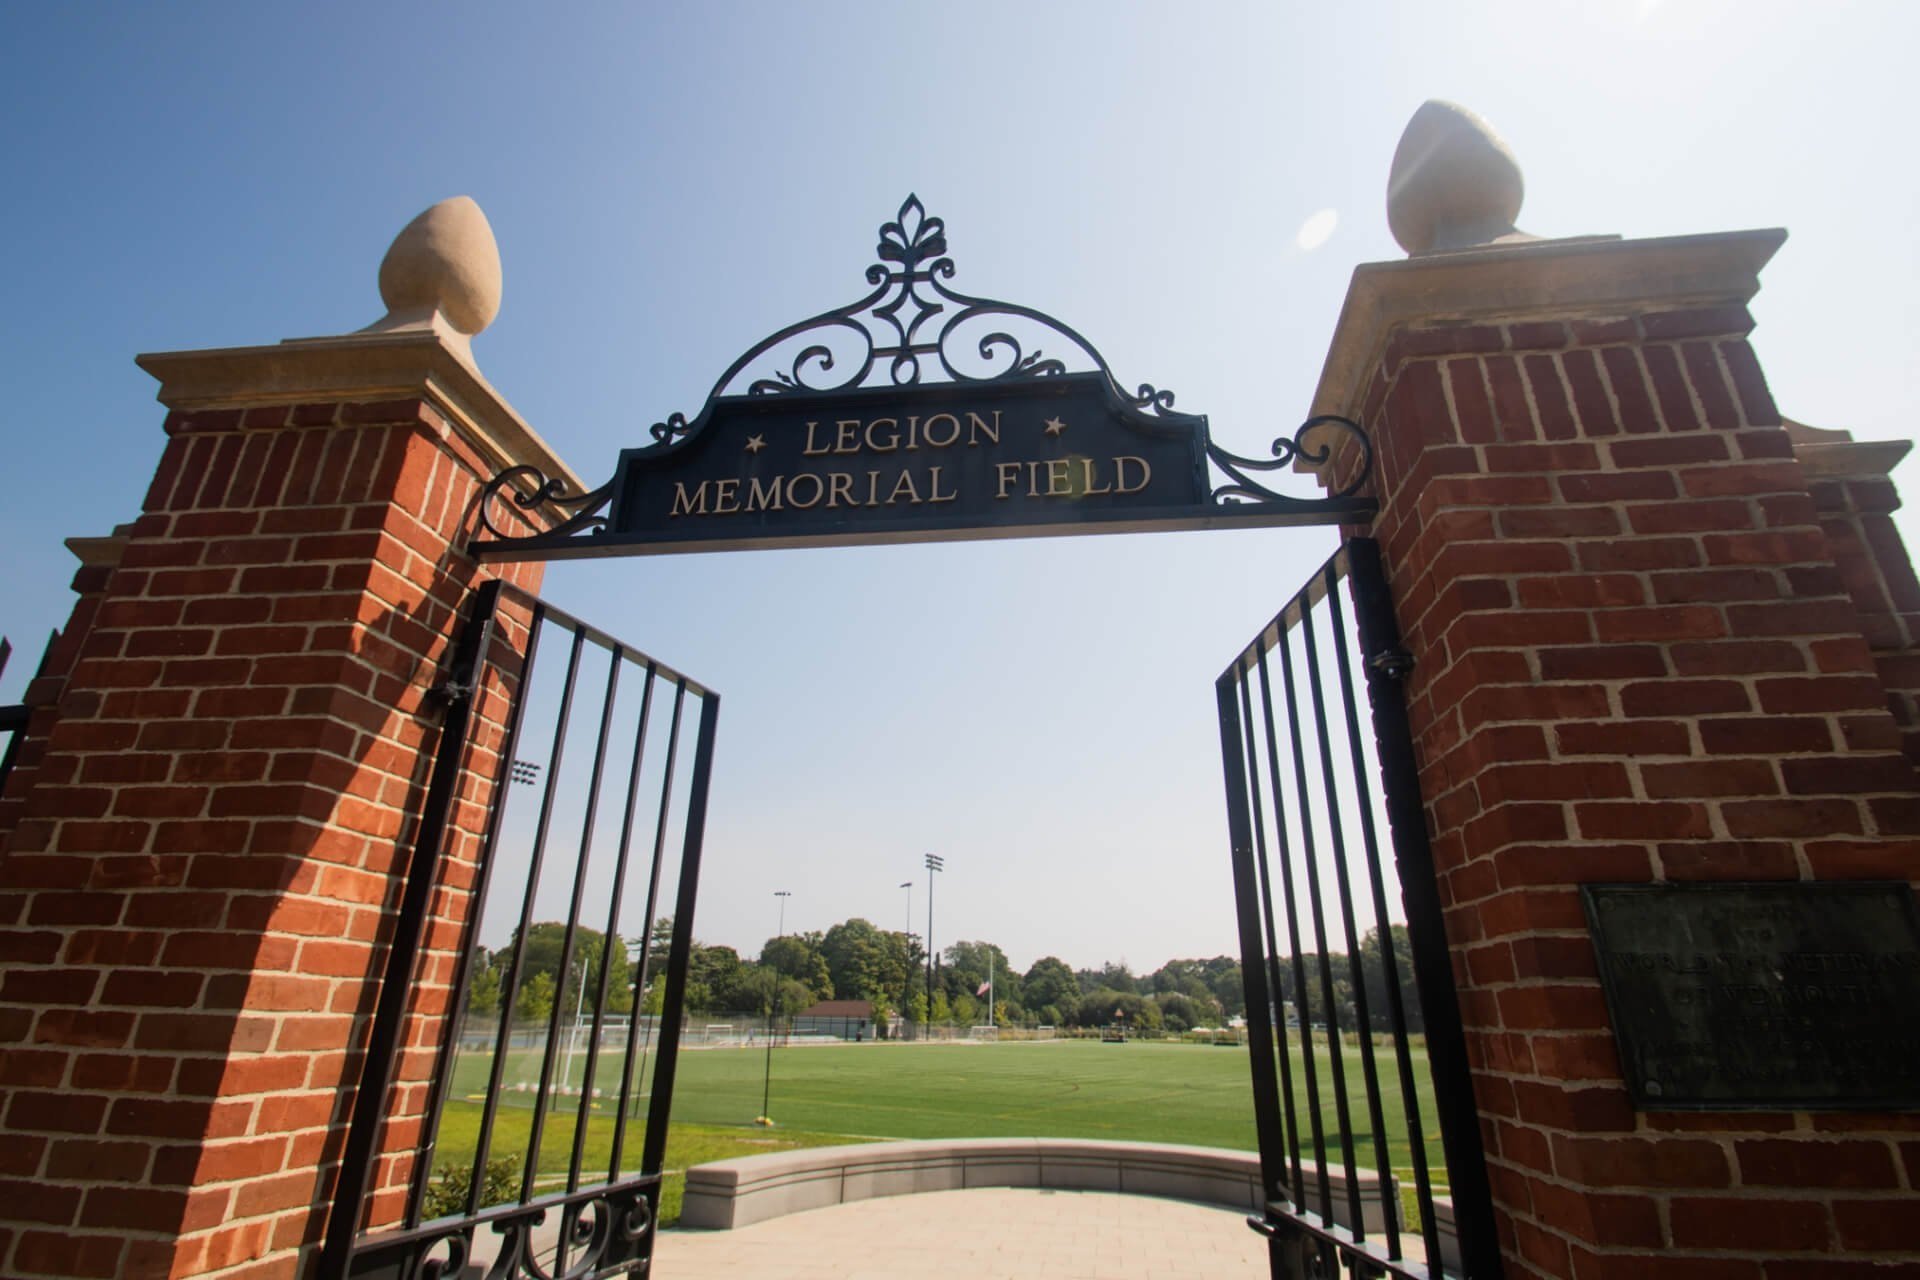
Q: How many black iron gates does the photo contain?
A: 2